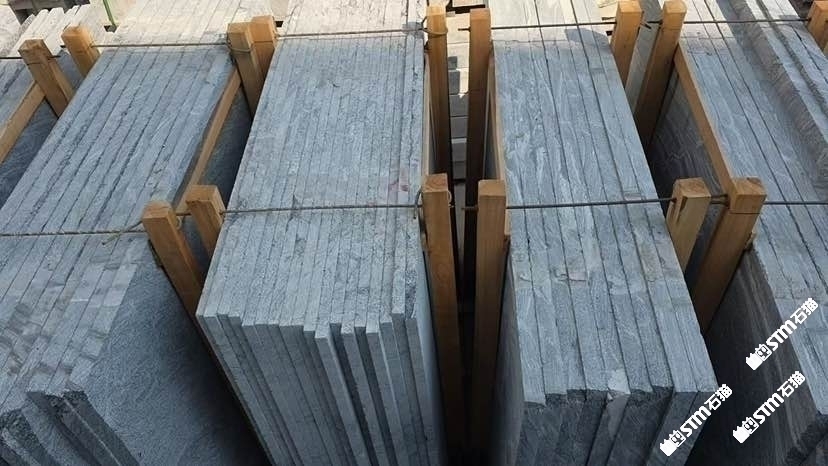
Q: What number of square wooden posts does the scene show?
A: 15